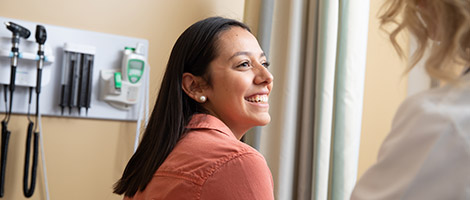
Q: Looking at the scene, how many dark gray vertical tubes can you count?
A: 4